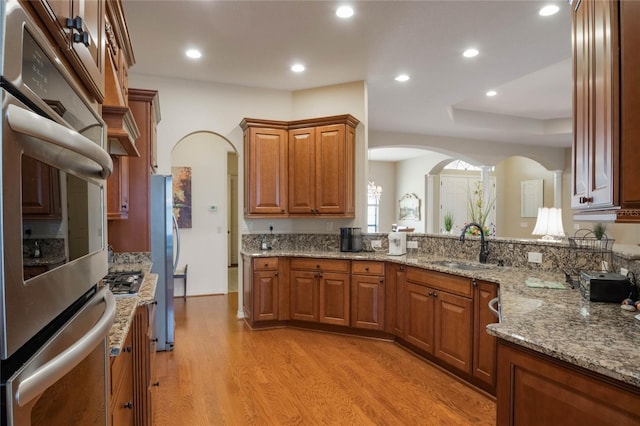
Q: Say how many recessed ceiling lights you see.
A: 7